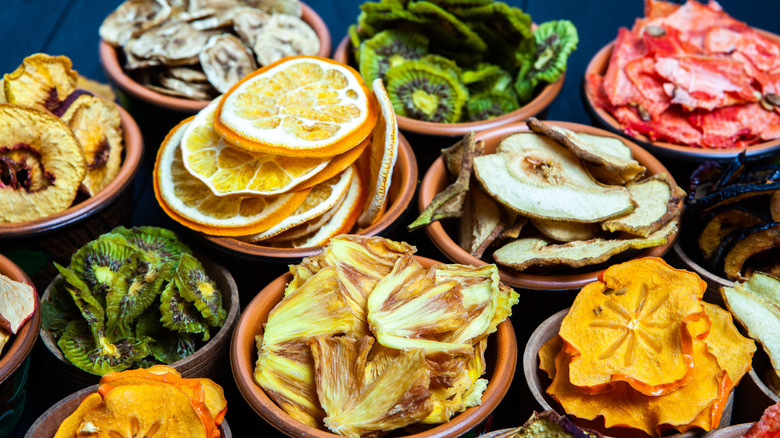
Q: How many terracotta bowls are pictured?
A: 8